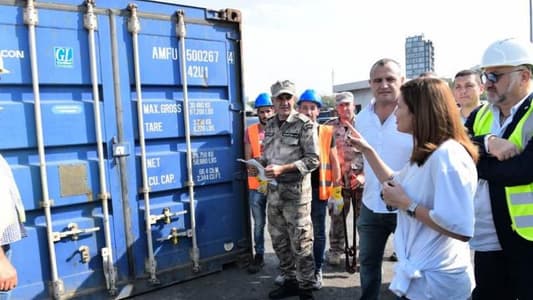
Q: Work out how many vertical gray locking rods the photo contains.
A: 4